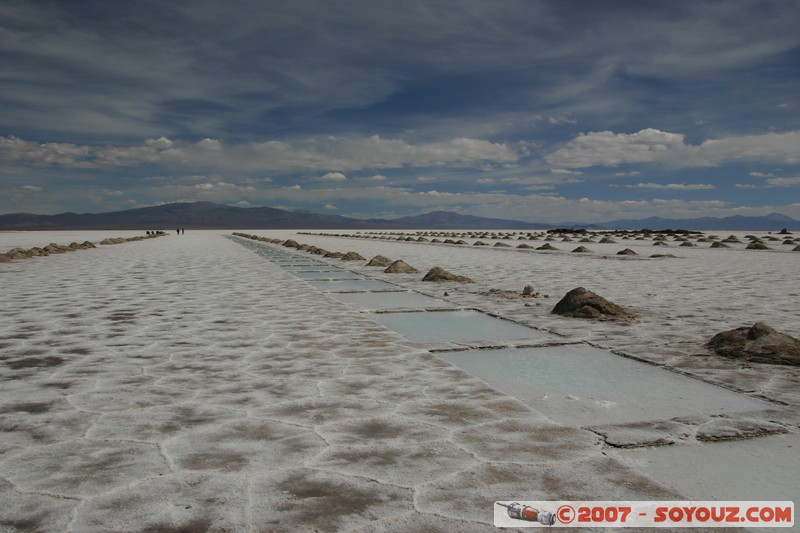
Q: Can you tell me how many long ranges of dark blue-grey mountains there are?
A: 1